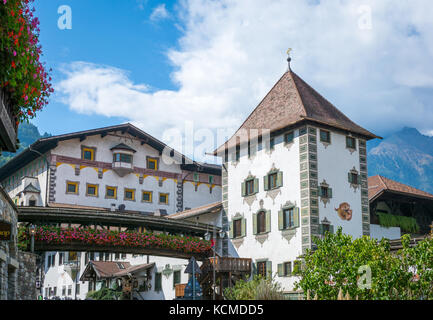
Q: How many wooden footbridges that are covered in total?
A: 1